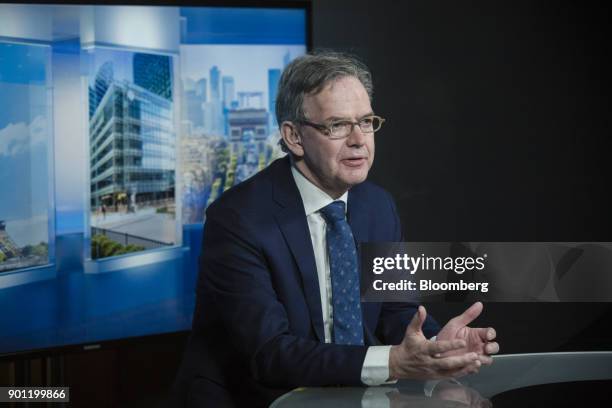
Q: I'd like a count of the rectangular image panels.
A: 3